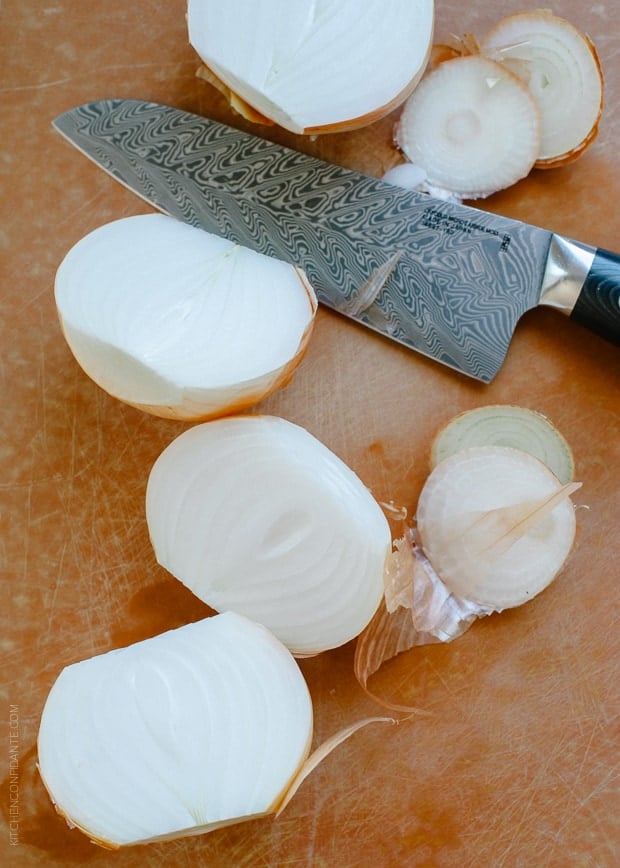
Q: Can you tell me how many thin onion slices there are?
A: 4